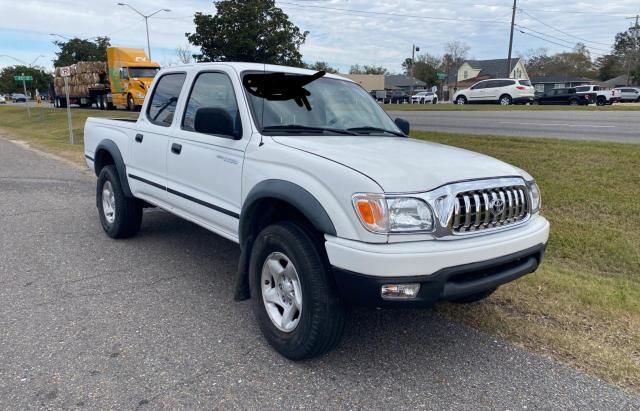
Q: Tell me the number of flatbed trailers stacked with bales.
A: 1